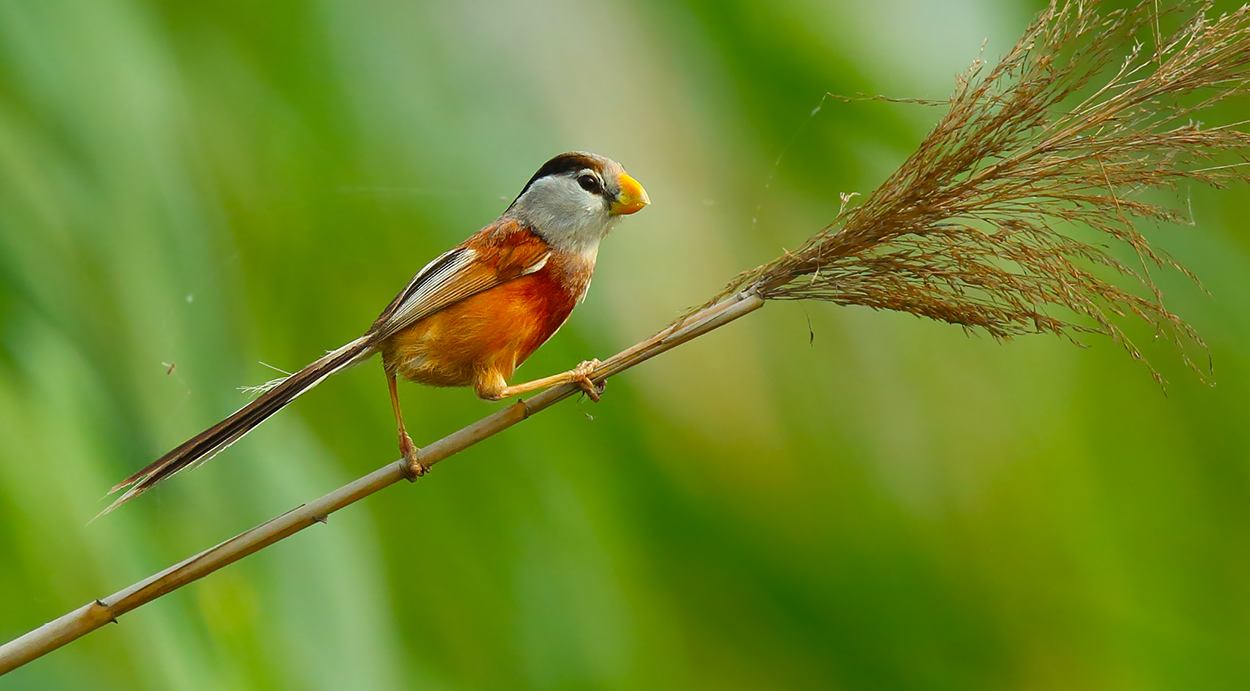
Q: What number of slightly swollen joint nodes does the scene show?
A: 3